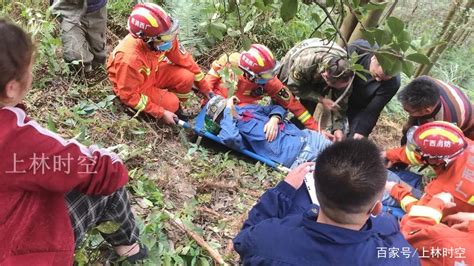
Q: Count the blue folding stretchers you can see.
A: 1